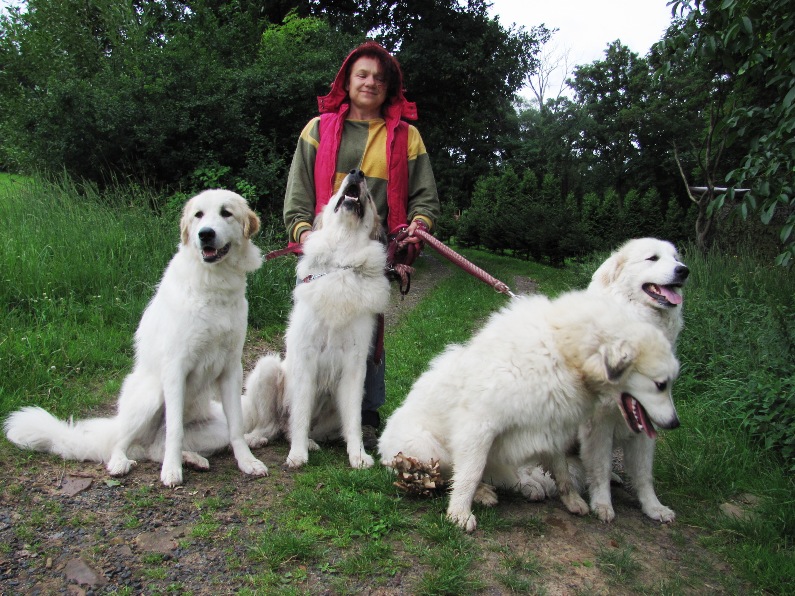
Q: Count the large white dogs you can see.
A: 4